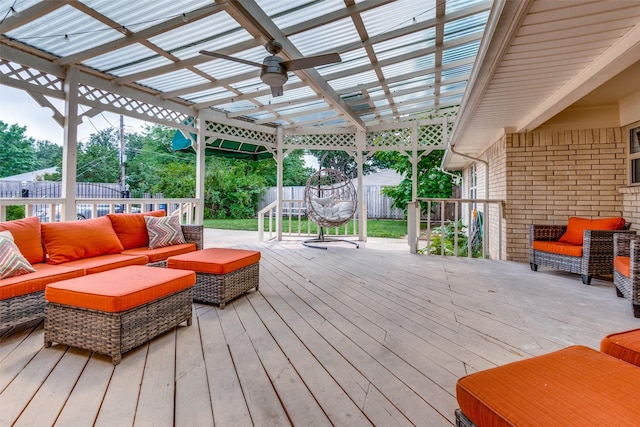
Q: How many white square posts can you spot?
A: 5